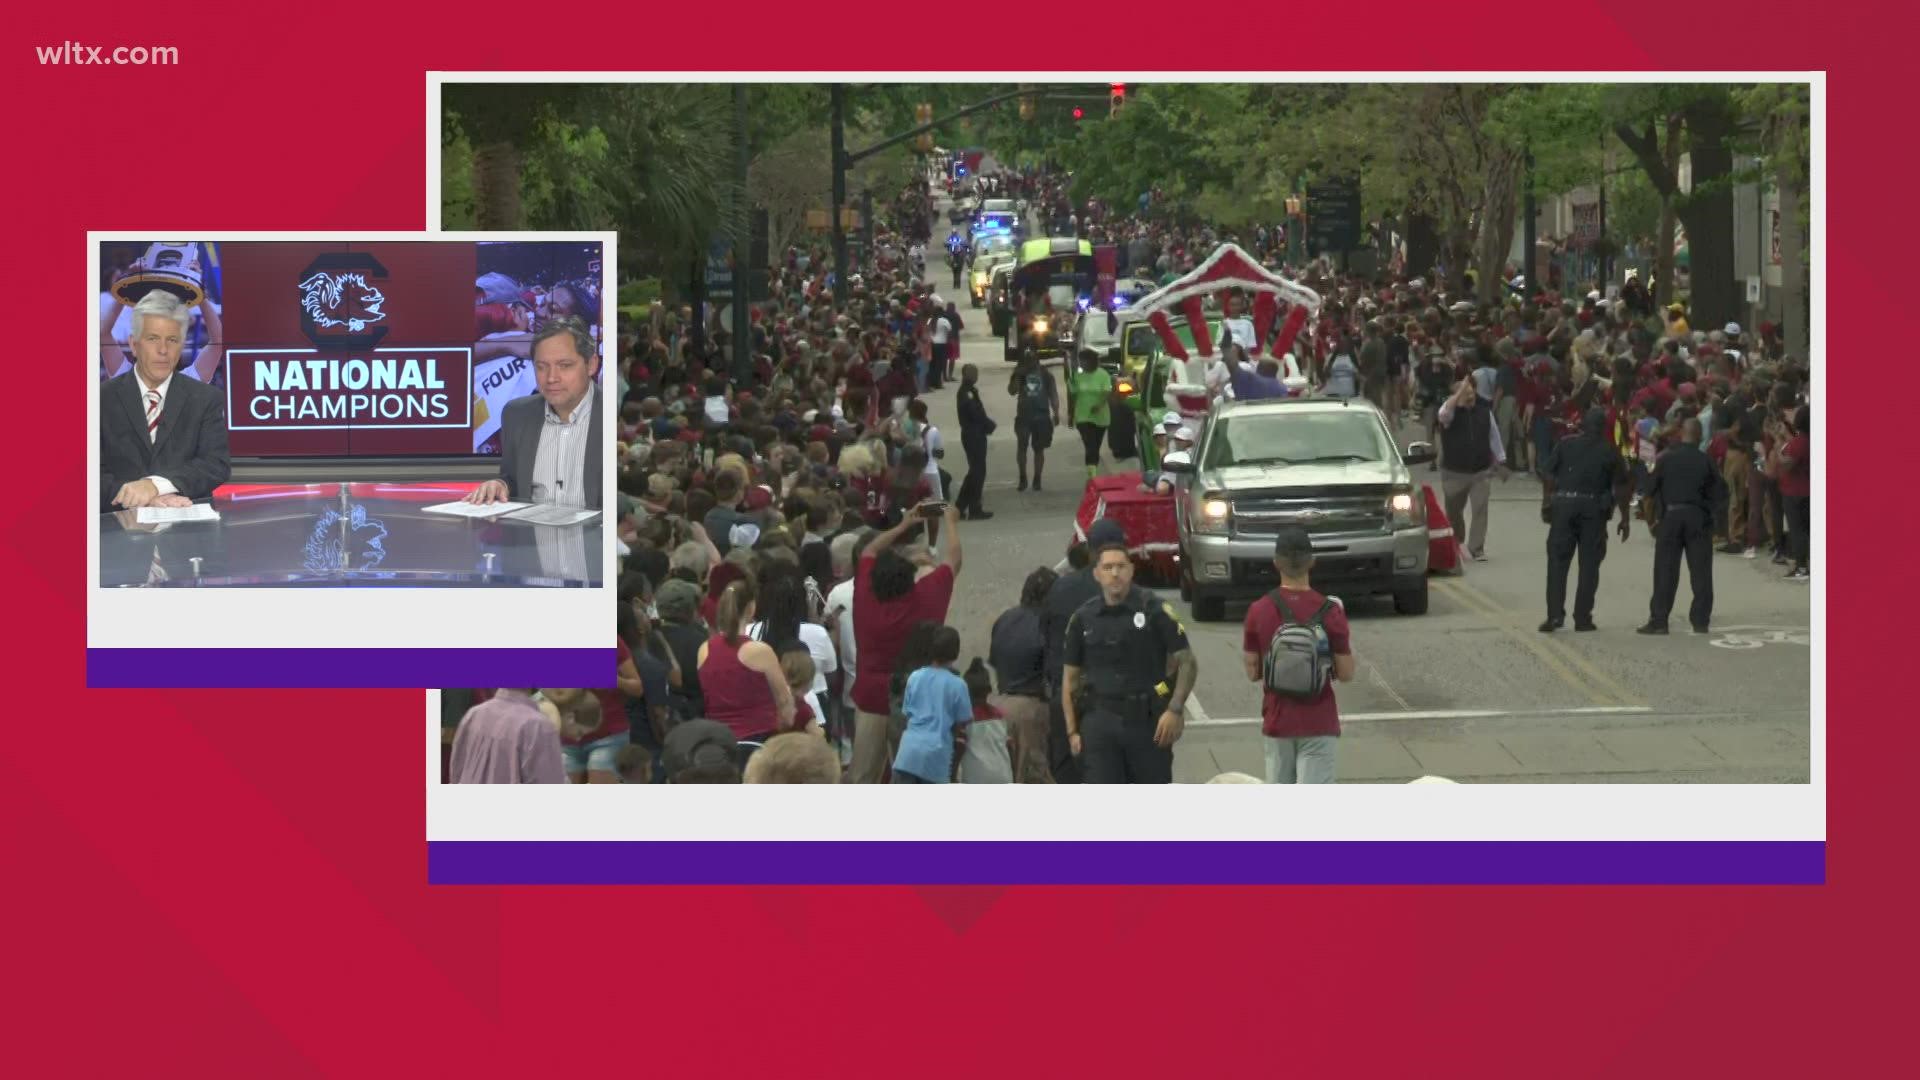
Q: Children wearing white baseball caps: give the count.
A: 3